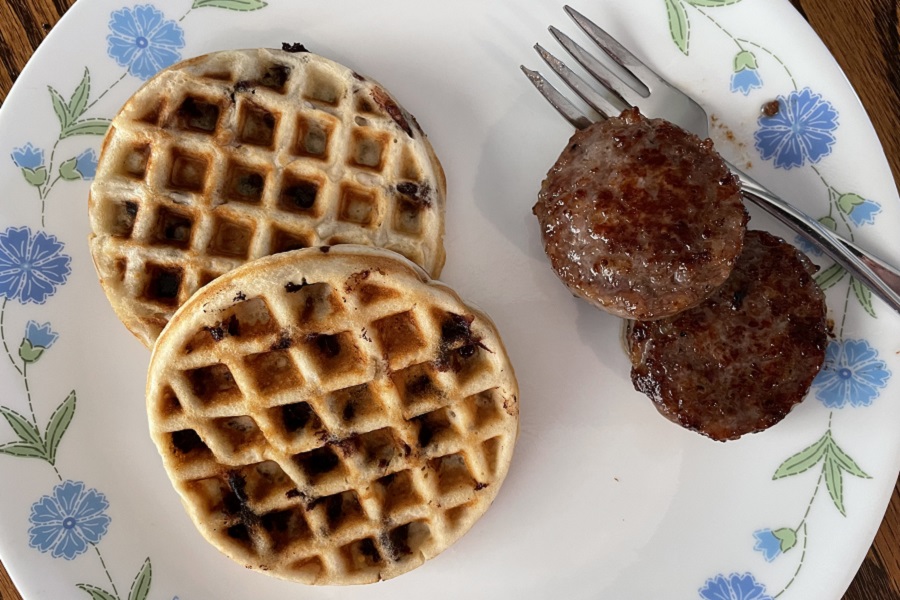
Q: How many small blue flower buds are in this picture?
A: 7